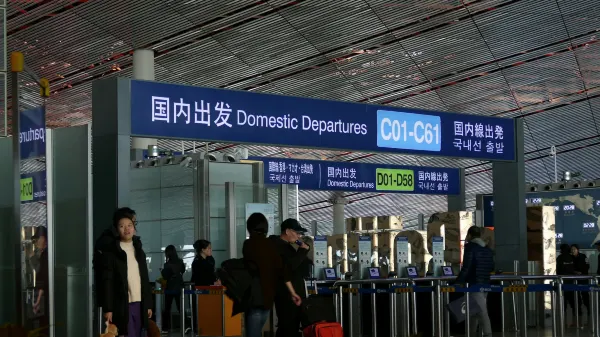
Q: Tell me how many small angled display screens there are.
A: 4